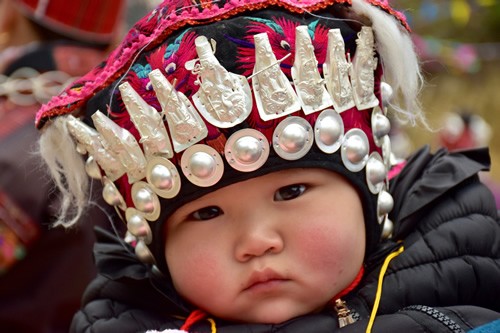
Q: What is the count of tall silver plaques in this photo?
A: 9